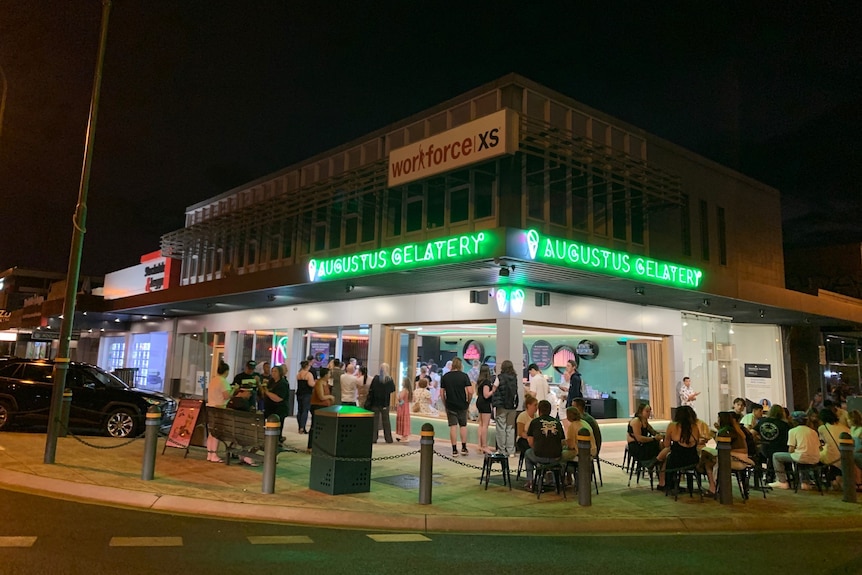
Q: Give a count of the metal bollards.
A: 7